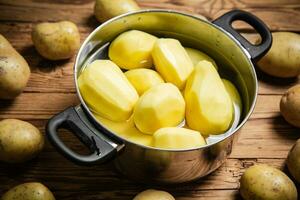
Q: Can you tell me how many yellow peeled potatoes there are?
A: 9